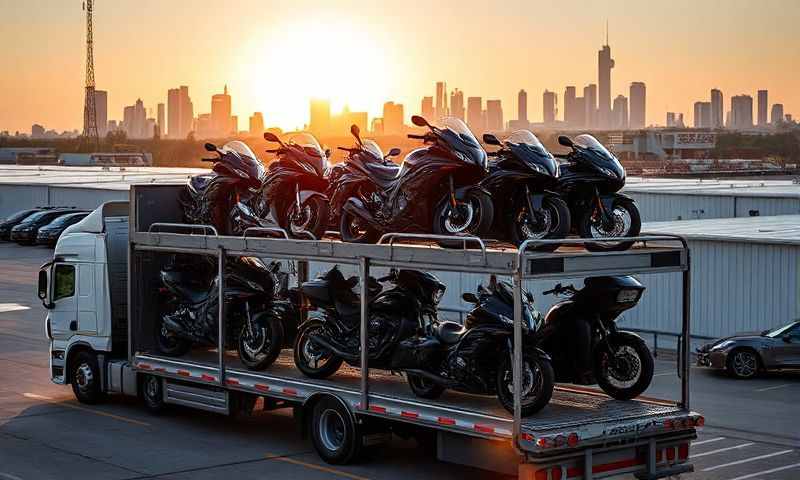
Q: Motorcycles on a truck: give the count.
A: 10